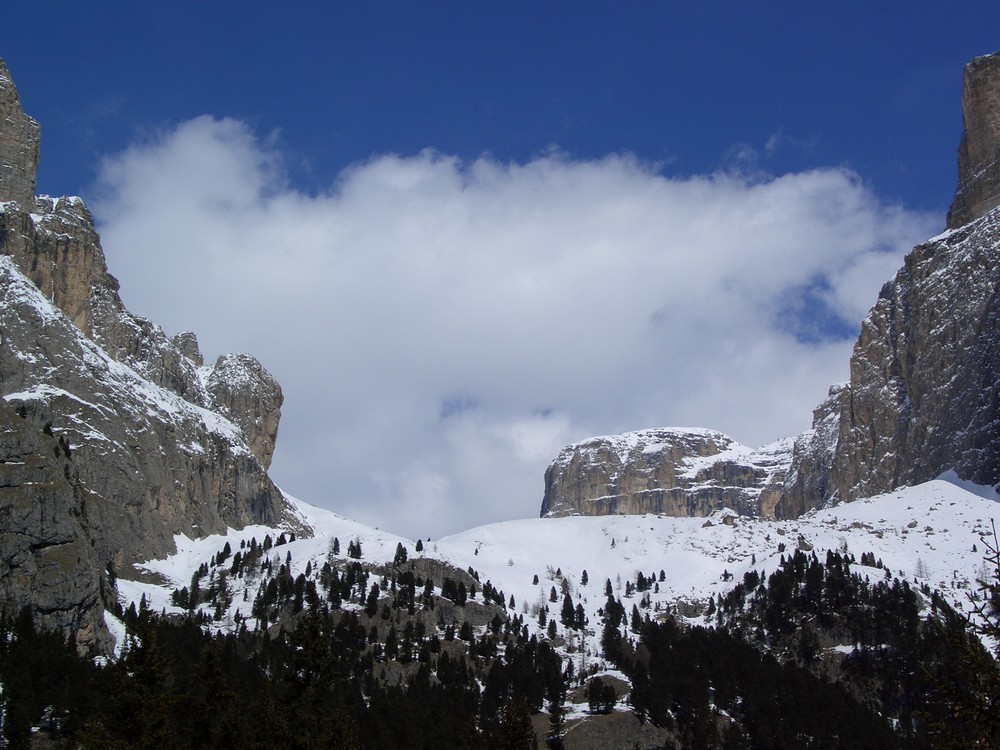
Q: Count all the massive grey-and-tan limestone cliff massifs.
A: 3